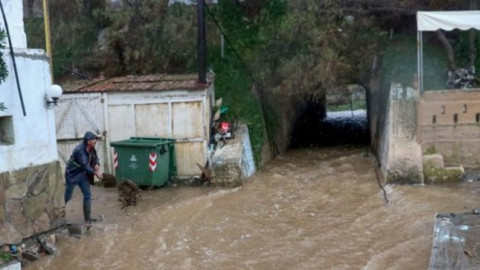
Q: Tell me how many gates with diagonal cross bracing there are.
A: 1